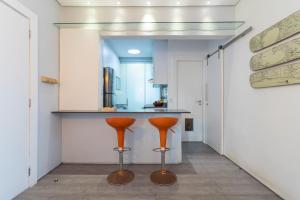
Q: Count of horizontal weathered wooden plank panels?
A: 3